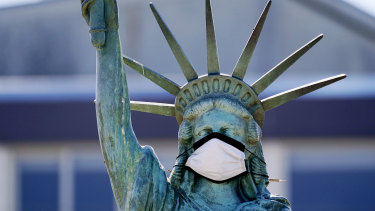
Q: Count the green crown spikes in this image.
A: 7